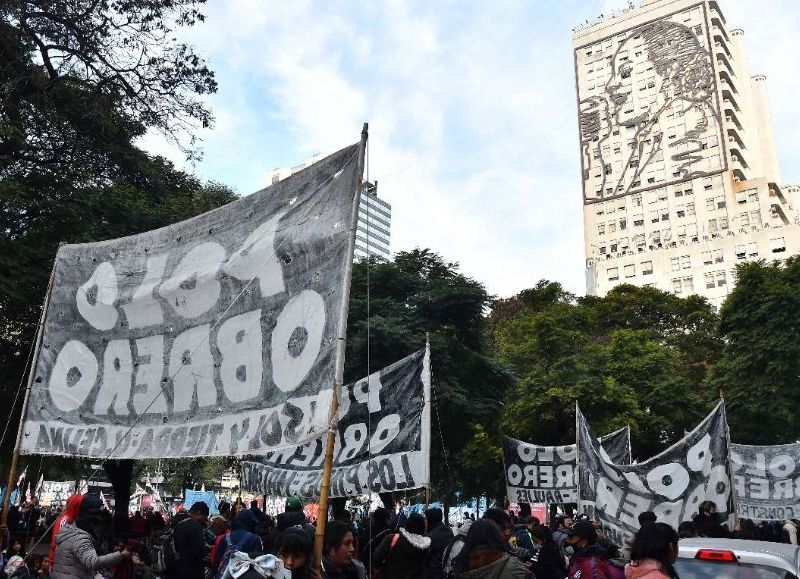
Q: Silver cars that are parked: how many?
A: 1